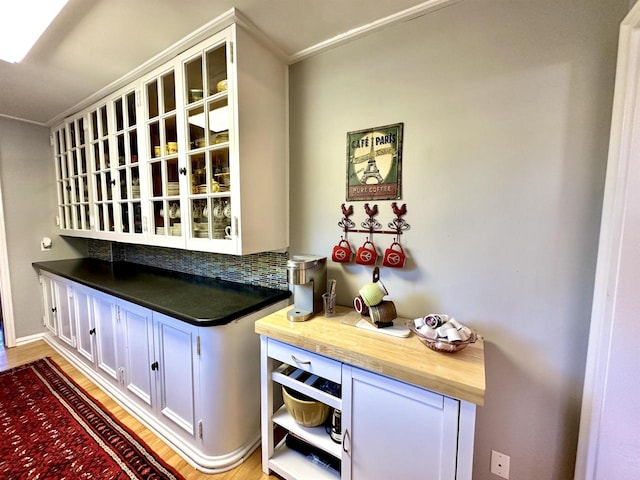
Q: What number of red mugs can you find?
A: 3